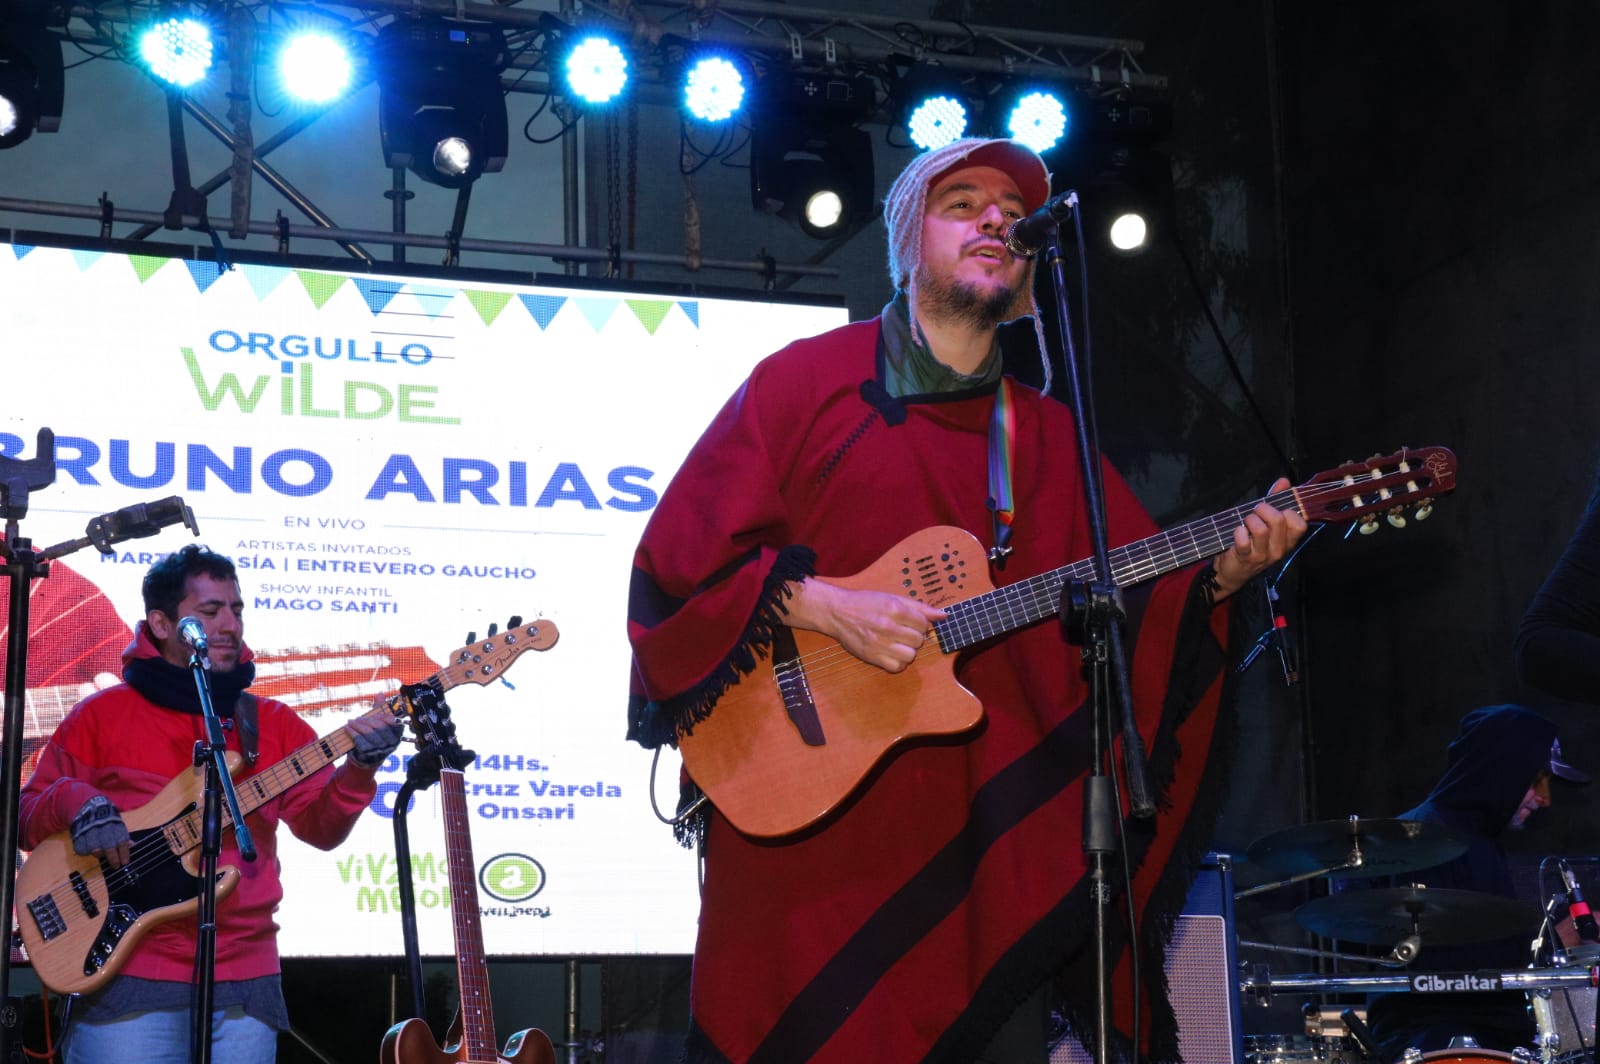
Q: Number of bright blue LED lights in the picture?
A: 6